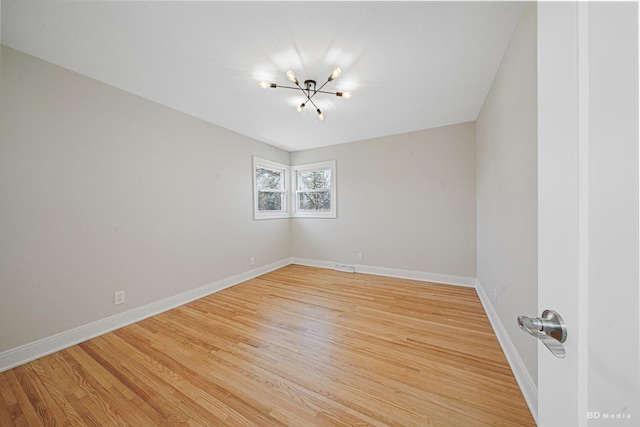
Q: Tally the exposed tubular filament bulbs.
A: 6